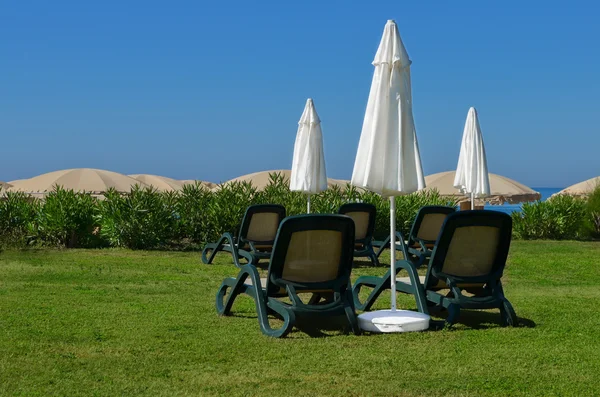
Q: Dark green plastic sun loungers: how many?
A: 5